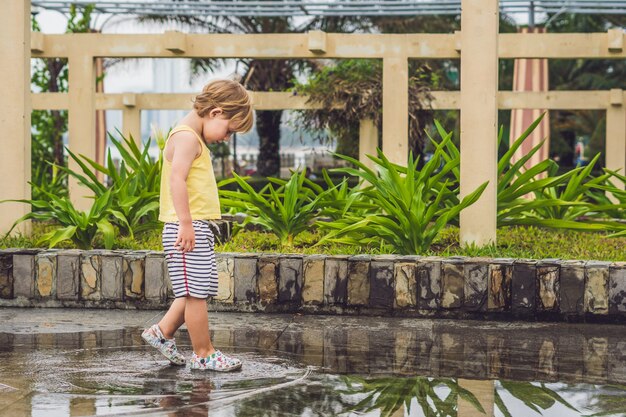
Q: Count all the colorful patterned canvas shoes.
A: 2